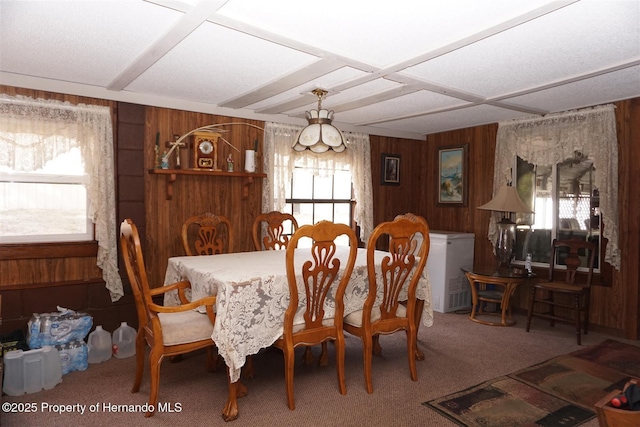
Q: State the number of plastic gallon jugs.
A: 2